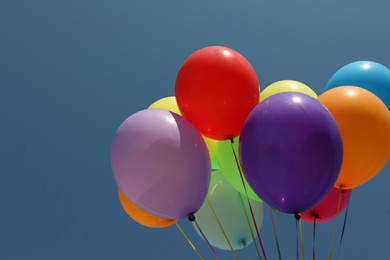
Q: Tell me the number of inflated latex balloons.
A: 11